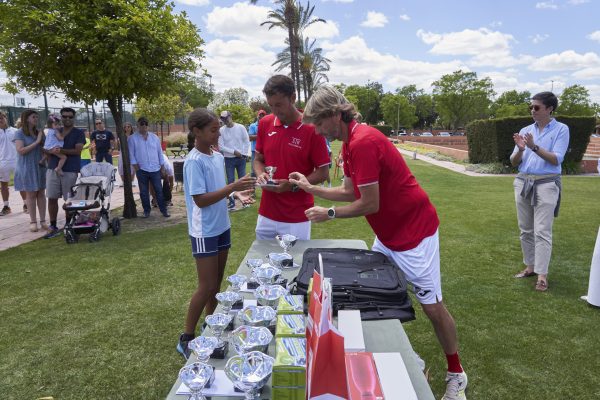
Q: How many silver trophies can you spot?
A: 14